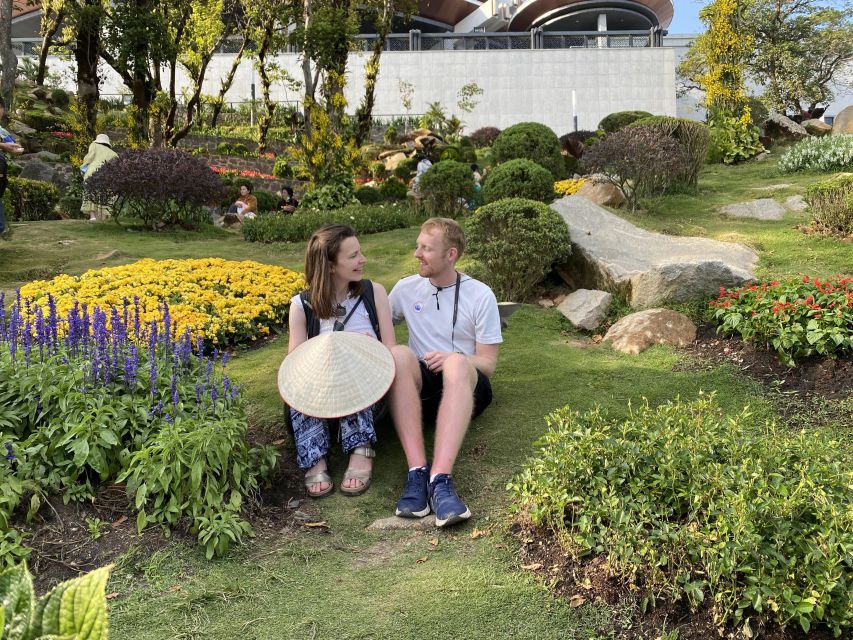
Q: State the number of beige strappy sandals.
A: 2